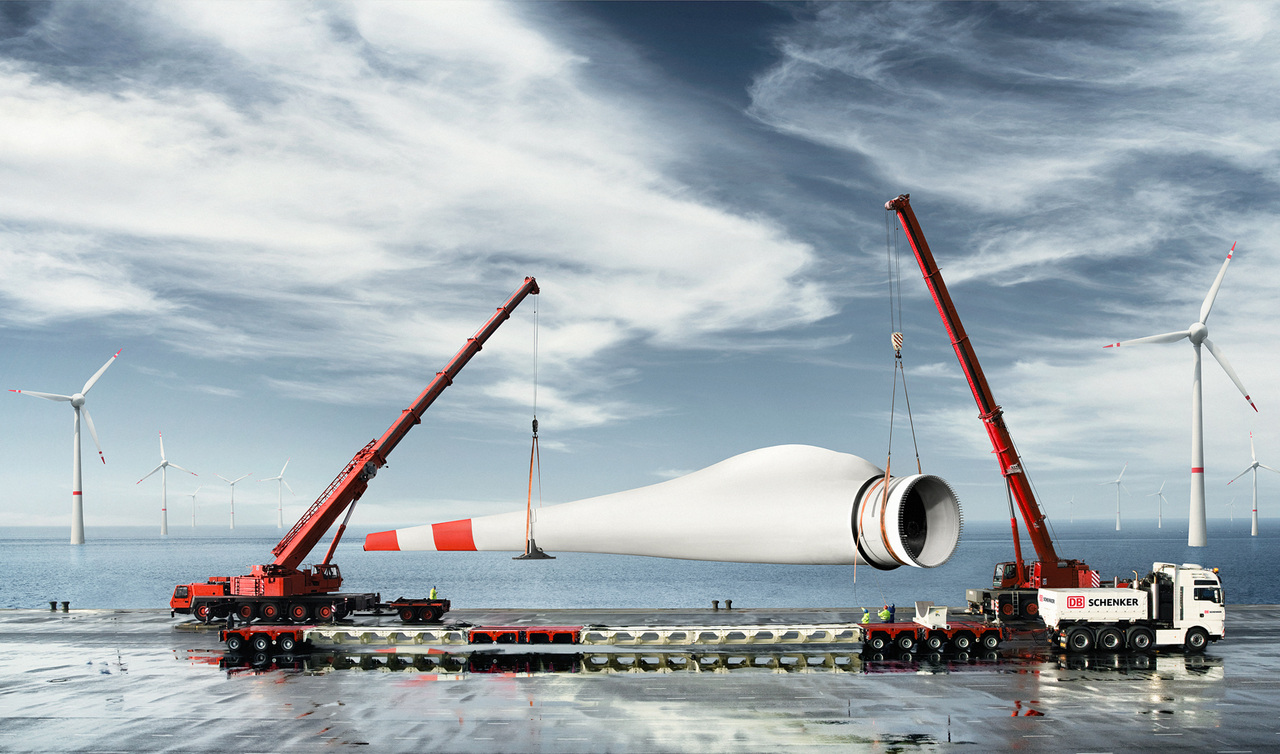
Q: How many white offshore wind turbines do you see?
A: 11